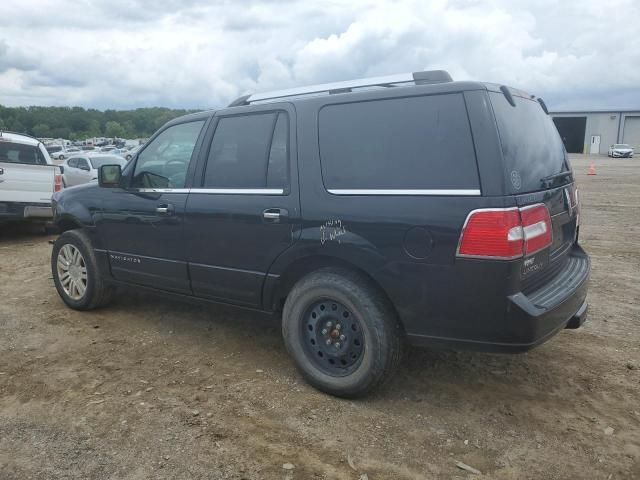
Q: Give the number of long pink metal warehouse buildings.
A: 0